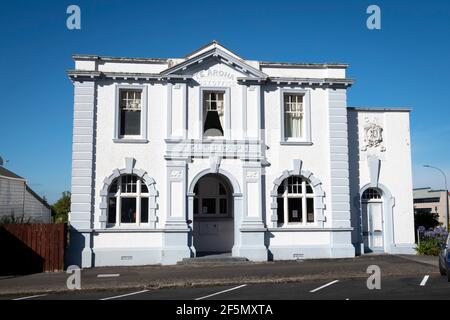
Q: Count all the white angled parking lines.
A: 5